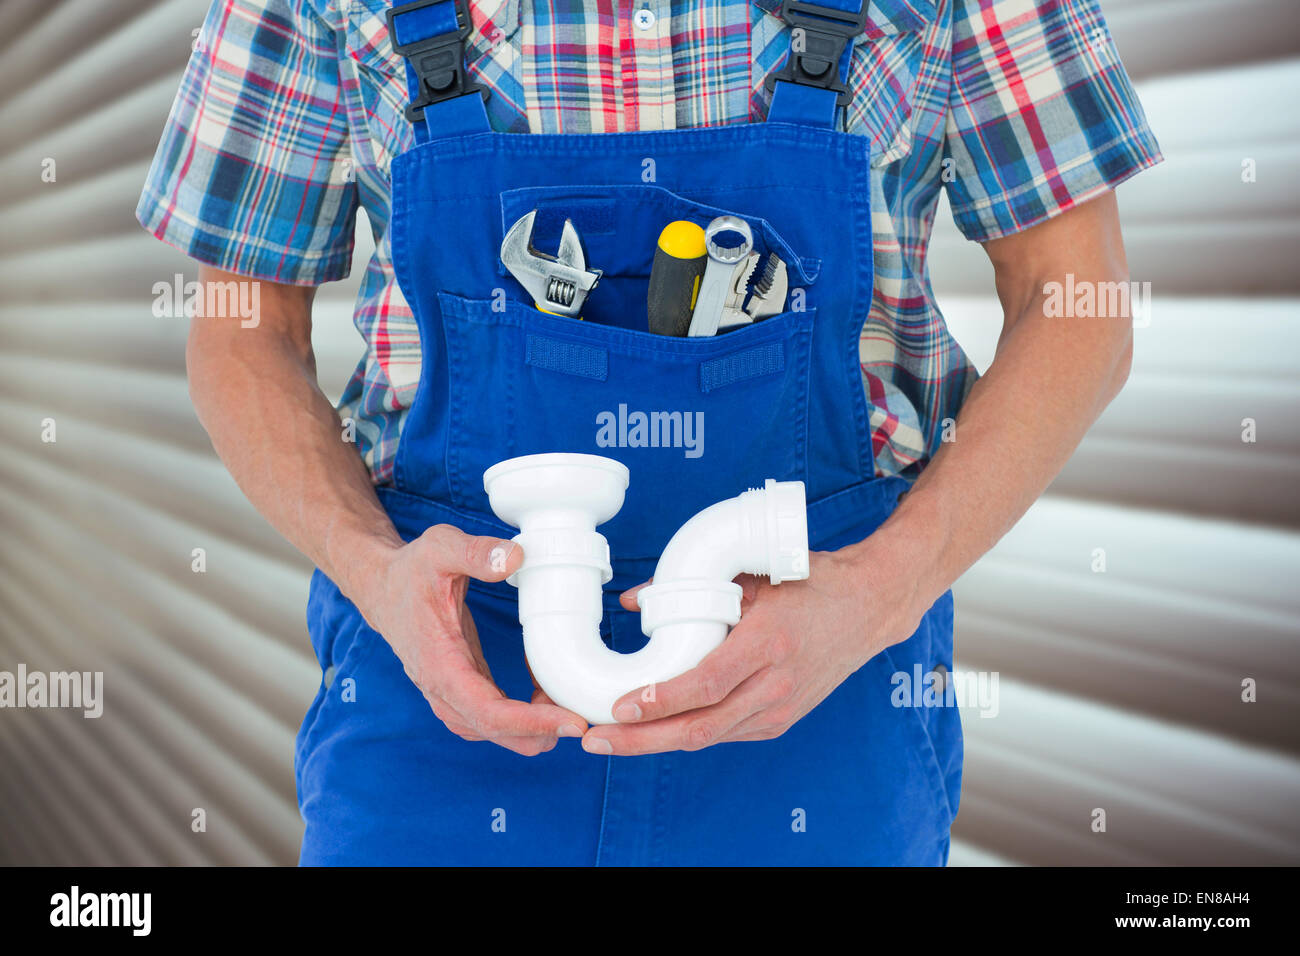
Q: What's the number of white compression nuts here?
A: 3